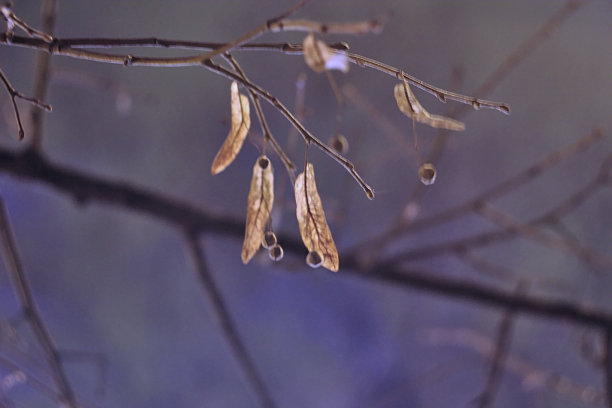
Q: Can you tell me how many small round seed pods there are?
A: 6